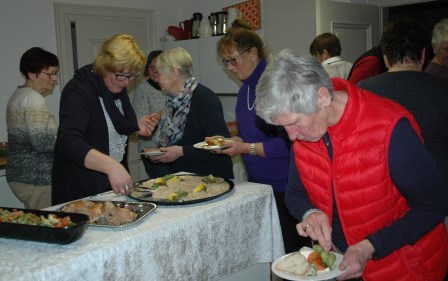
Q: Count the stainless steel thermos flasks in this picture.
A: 3